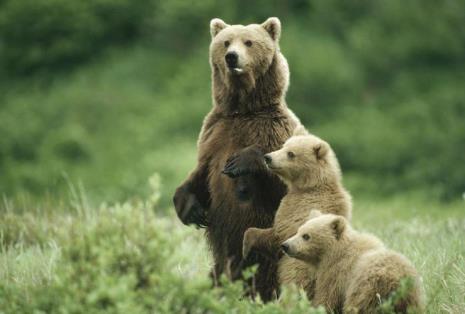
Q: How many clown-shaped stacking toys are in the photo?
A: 0